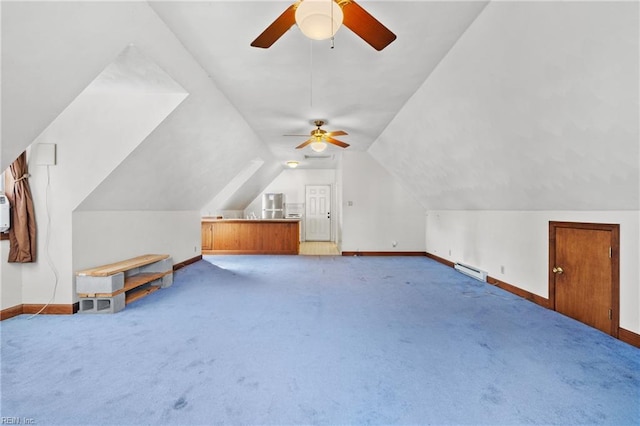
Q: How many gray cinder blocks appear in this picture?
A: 4